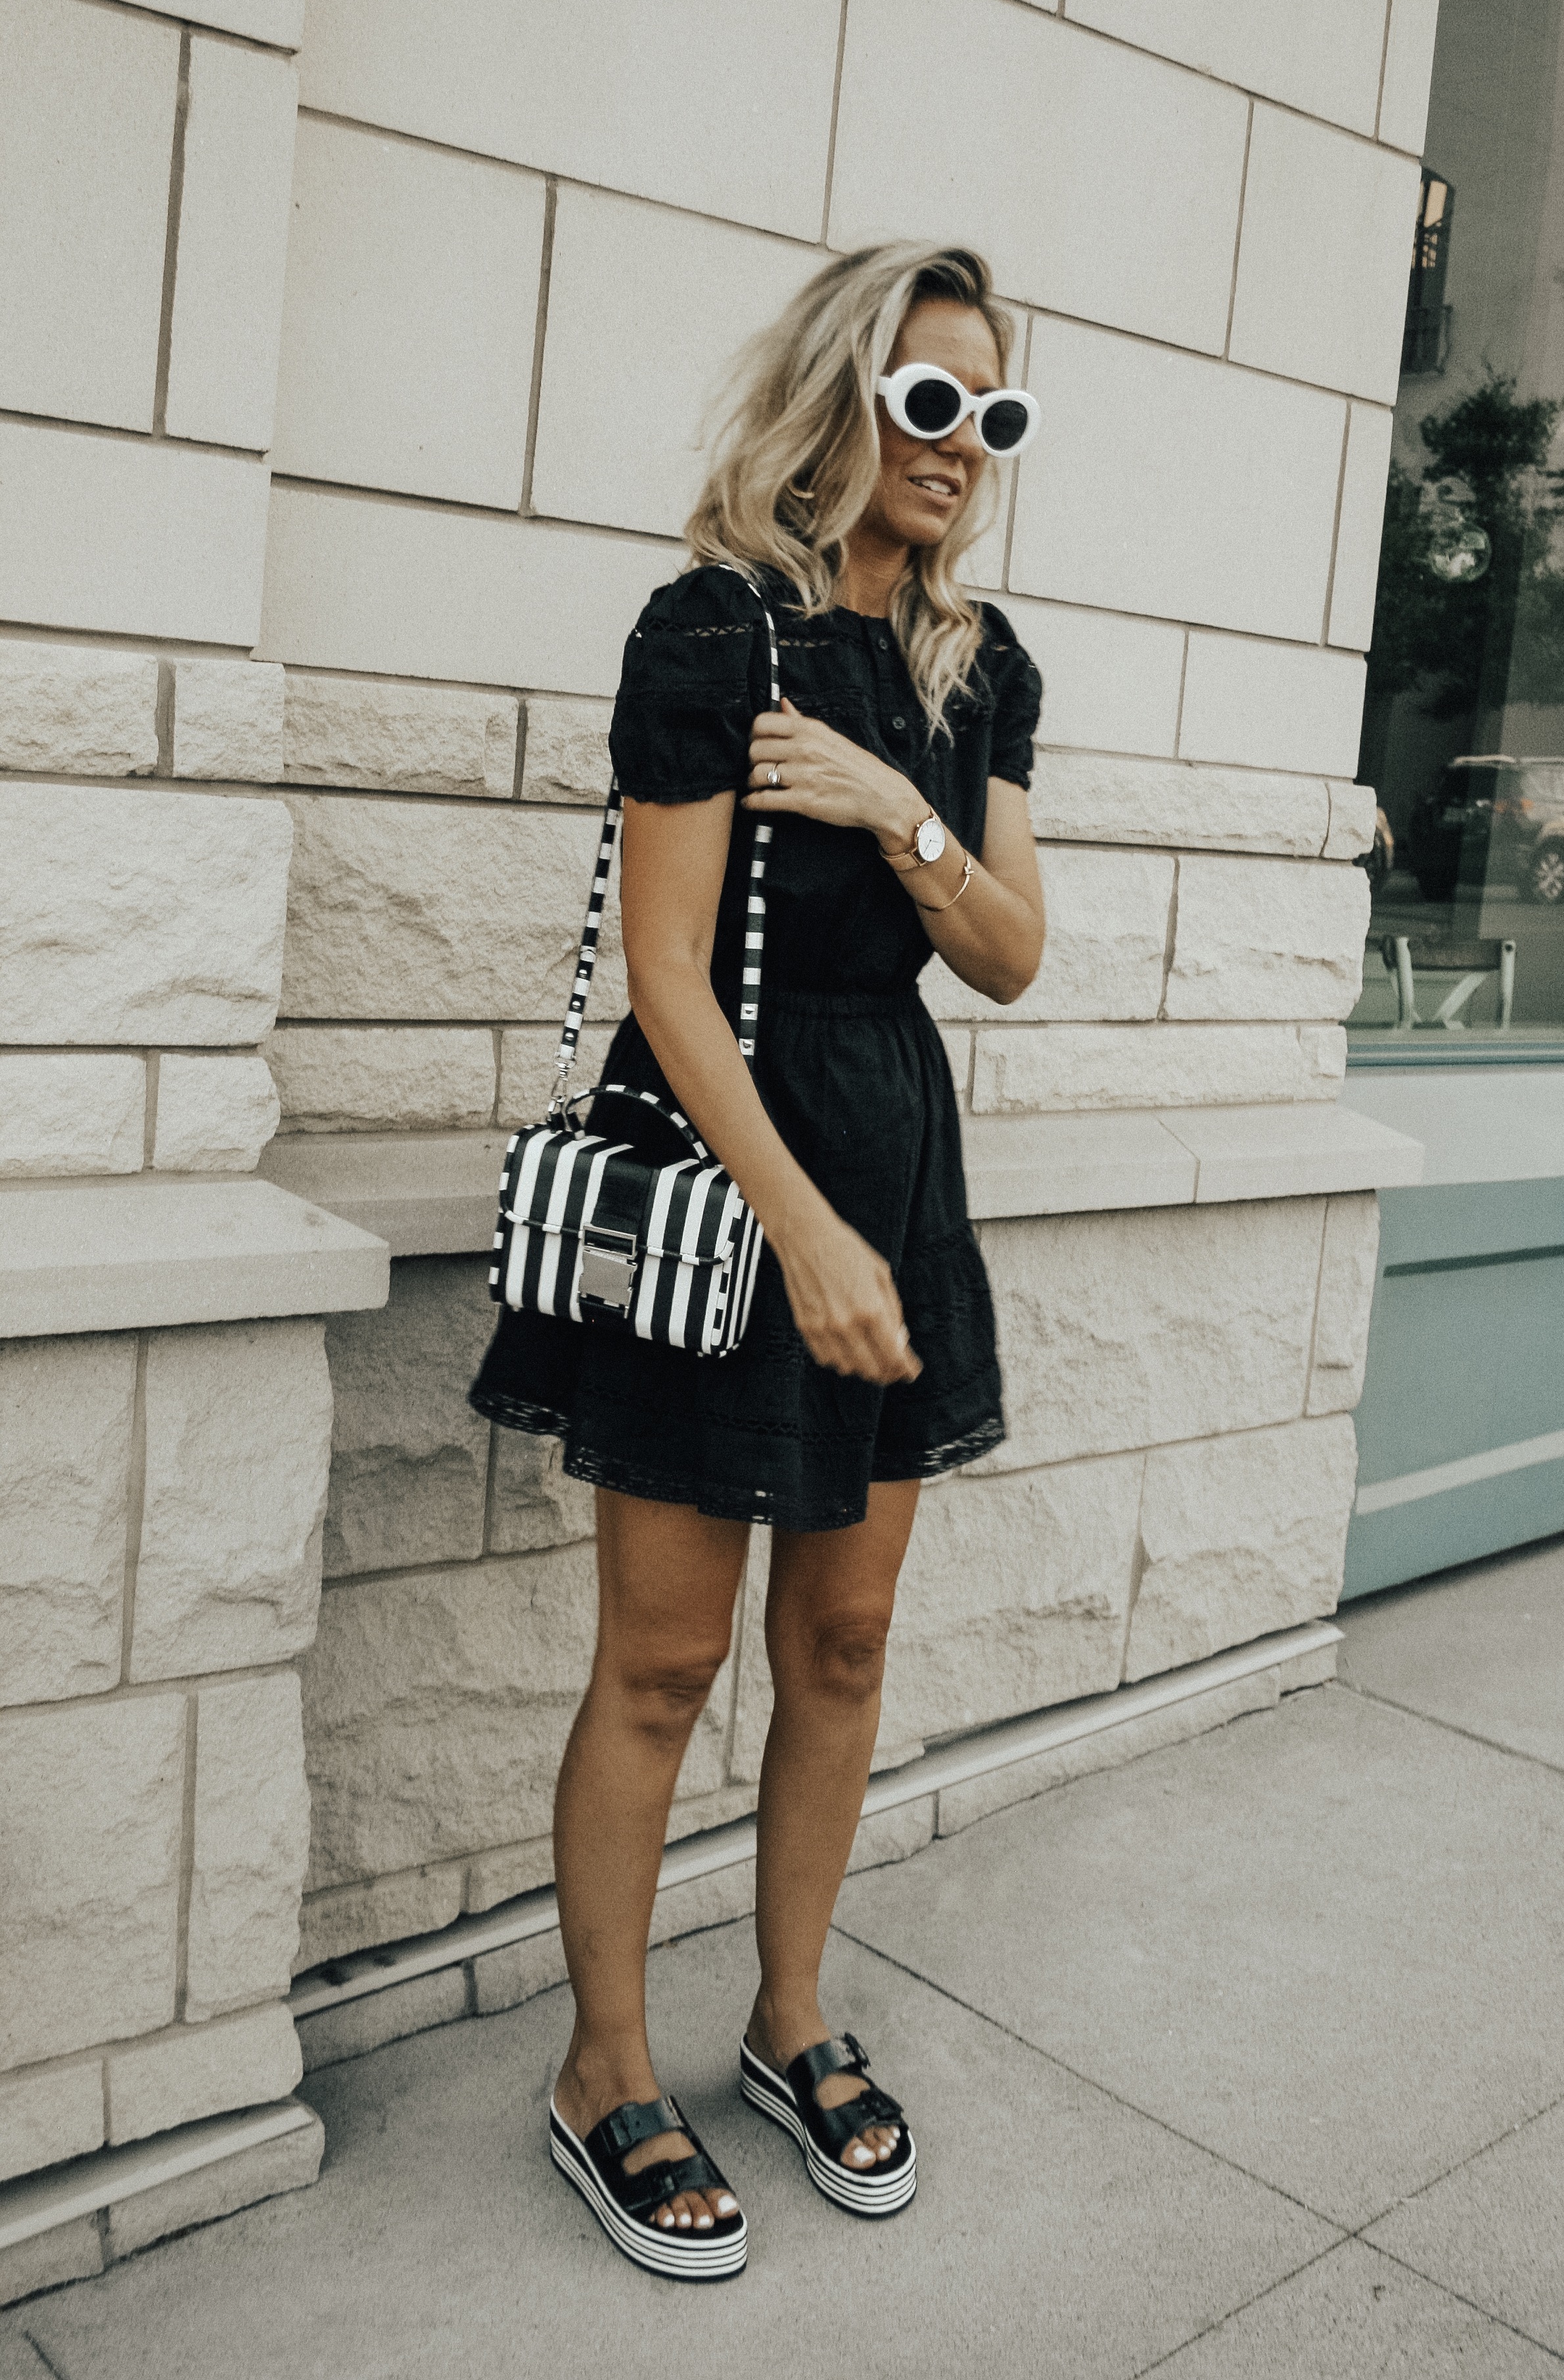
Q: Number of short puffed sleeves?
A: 2